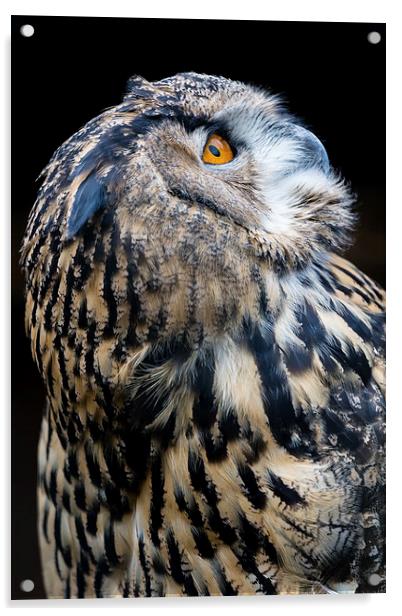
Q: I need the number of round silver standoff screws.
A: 4